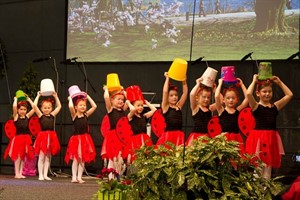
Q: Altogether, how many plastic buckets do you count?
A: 9